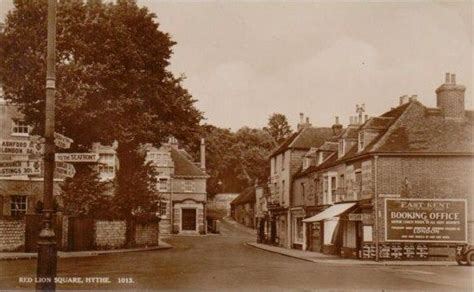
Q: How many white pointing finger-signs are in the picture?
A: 5